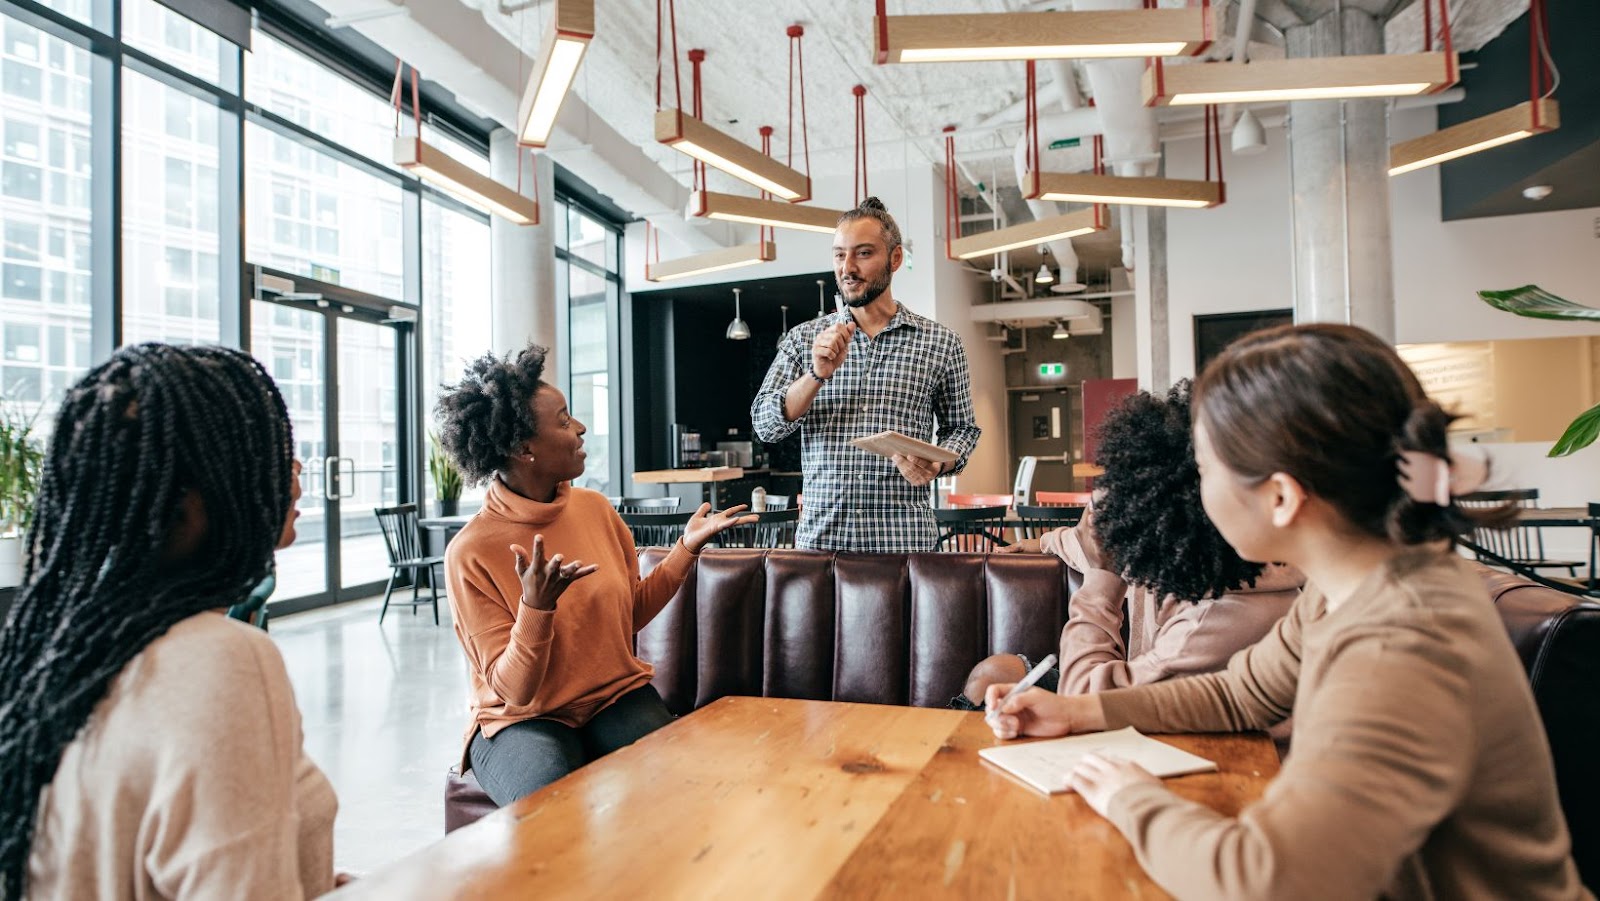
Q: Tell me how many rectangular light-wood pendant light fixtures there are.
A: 10